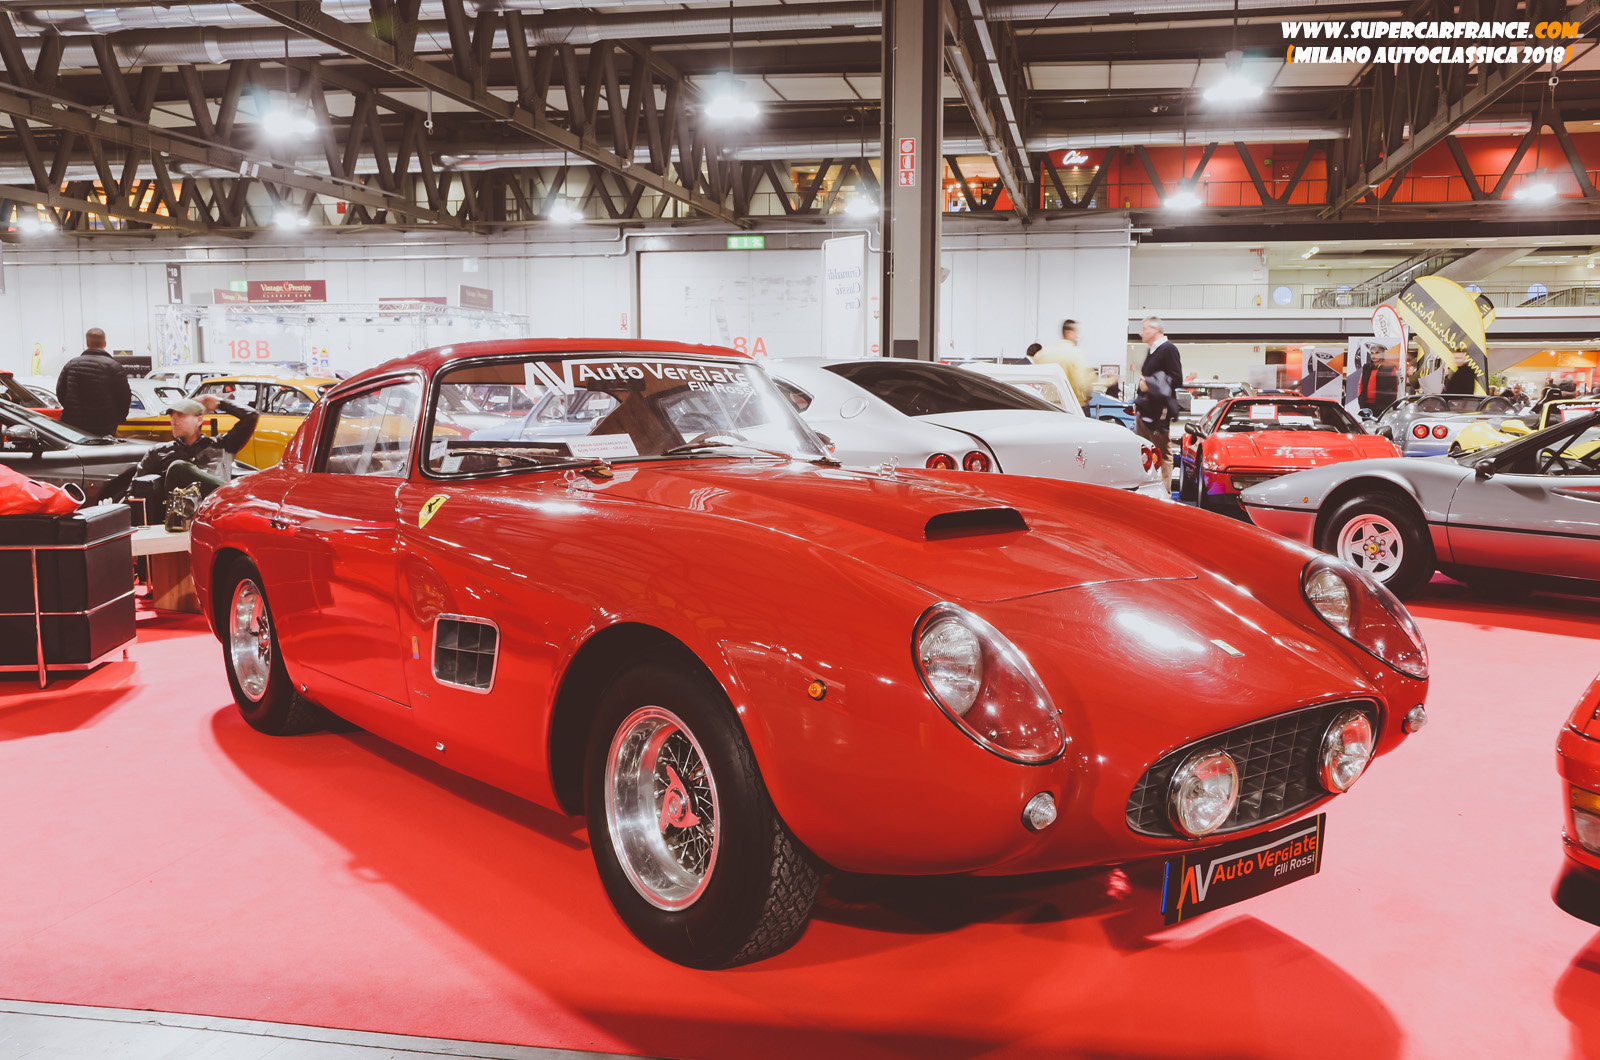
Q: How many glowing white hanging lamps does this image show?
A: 9